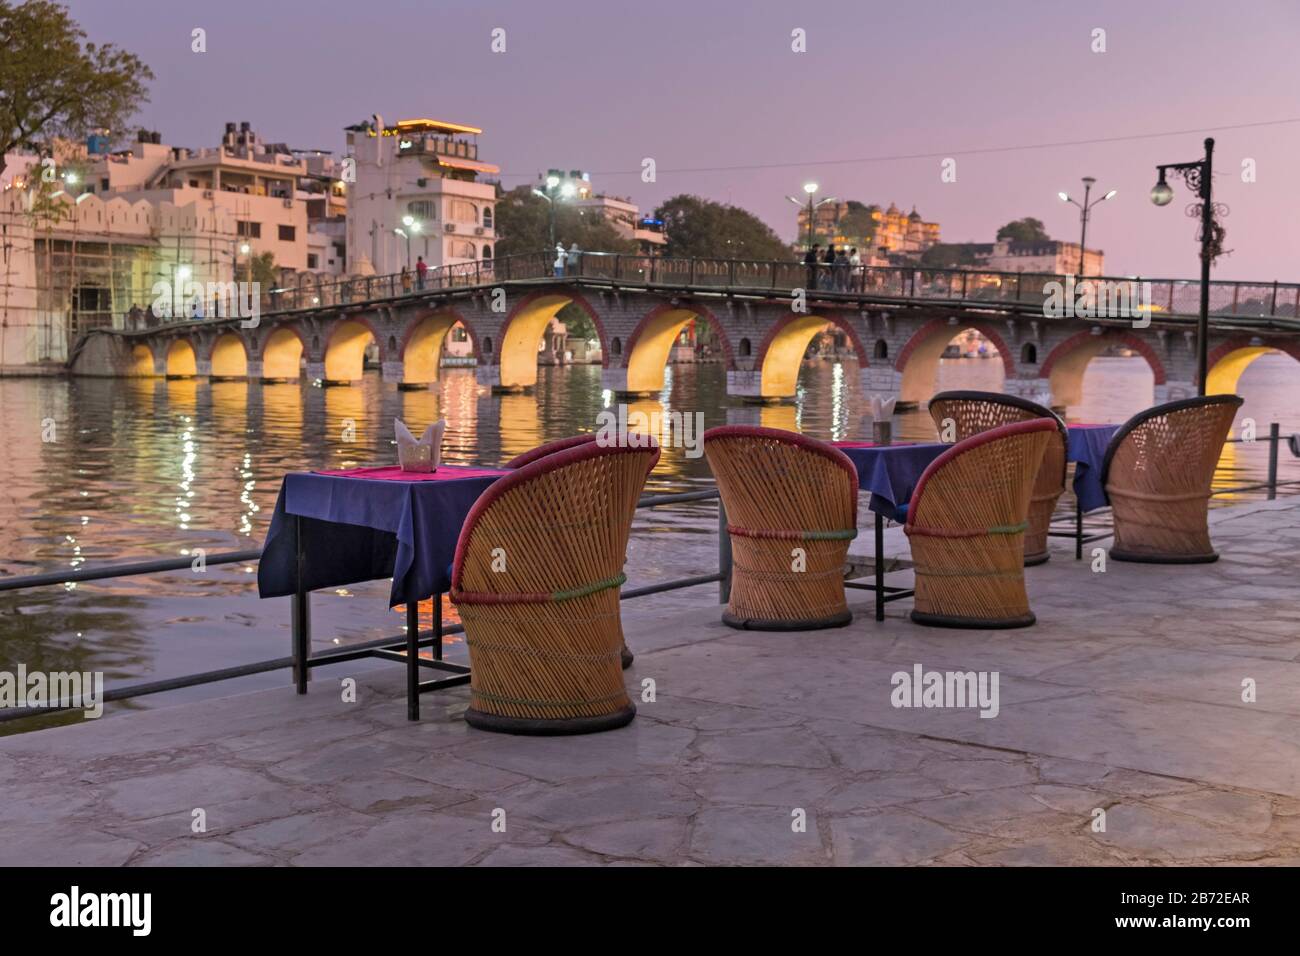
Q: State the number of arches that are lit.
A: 10